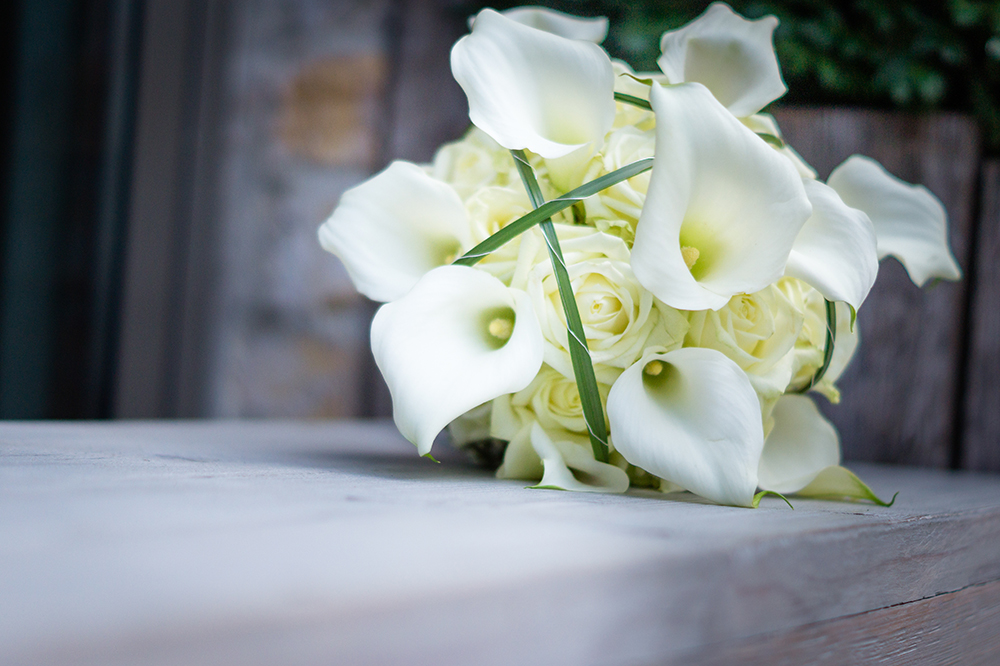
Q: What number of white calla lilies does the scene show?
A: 11